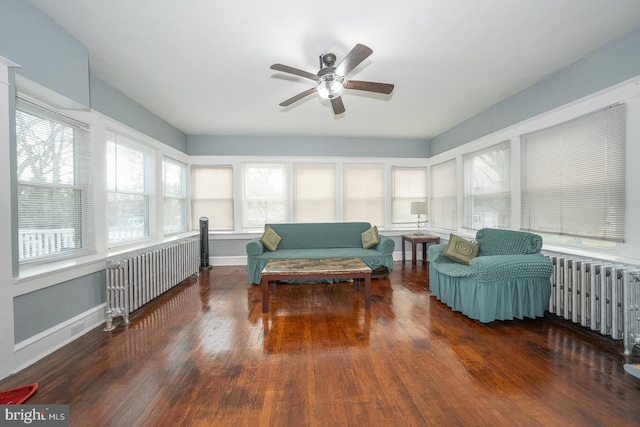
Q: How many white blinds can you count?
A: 11